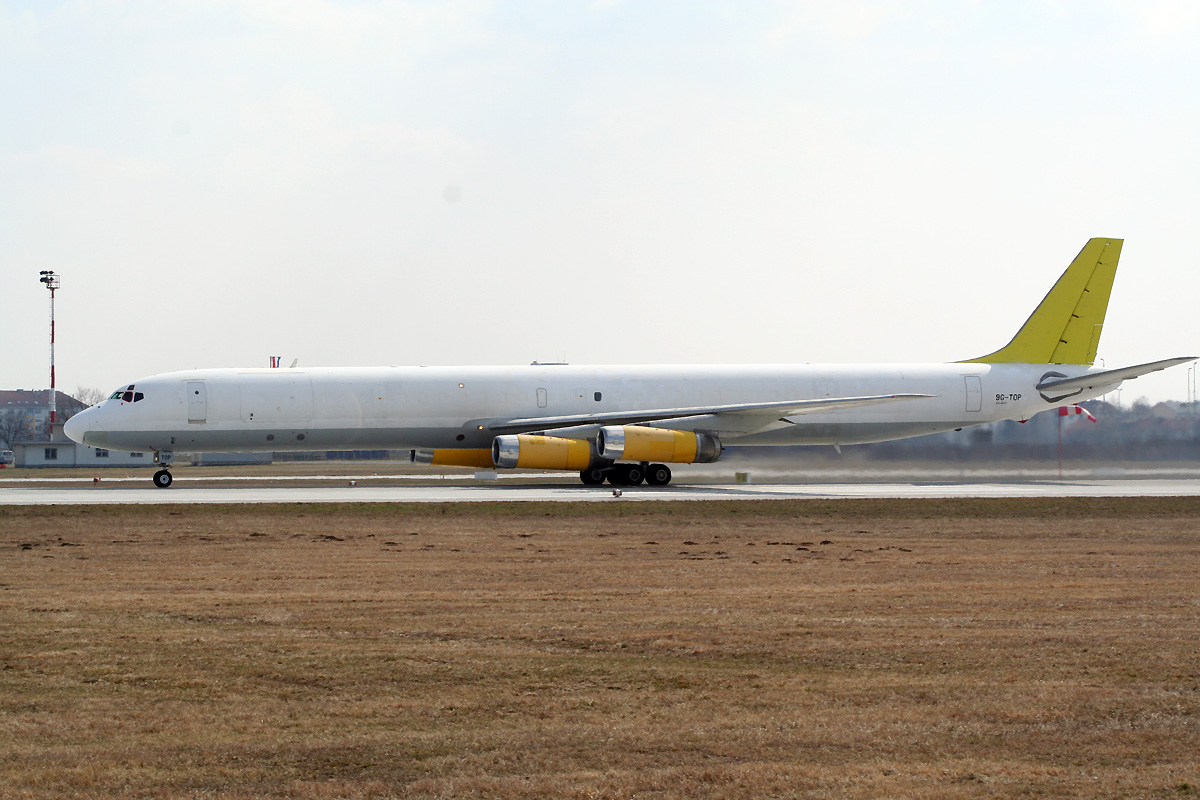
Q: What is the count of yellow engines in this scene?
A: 3